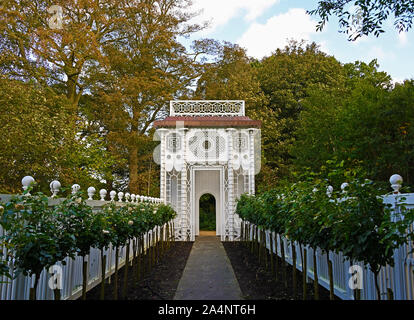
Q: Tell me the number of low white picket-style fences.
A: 2